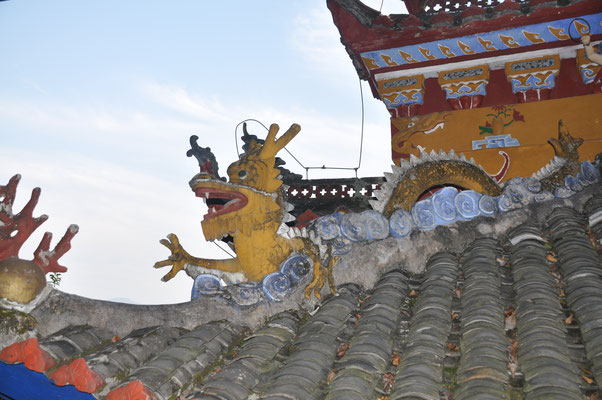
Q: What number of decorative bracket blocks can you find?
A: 4